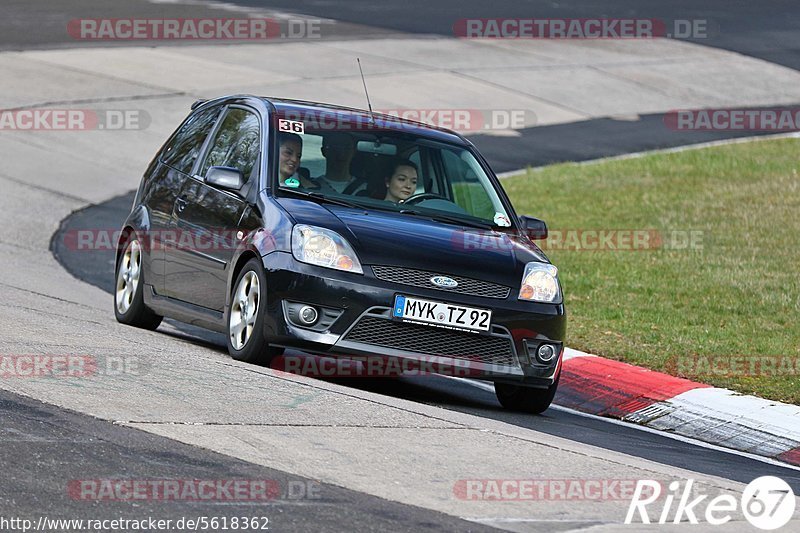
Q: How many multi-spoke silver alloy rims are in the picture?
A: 2